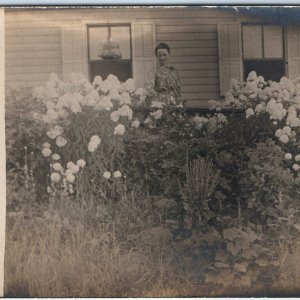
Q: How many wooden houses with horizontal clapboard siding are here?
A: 1